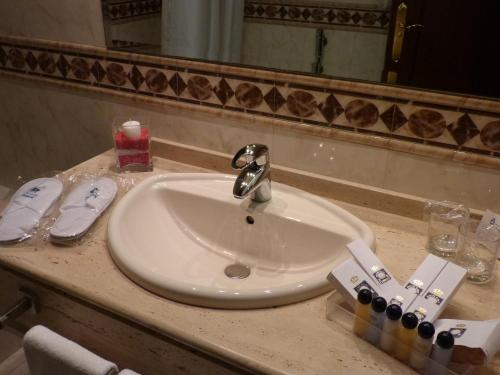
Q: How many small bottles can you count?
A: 6